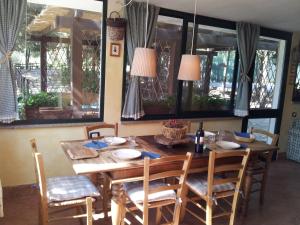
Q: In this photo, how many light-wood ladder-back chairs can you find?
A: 5